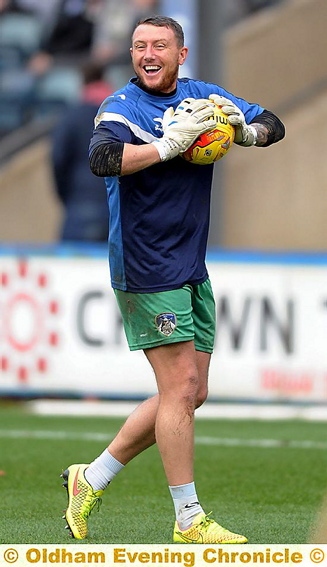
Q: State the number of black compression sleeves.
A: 2